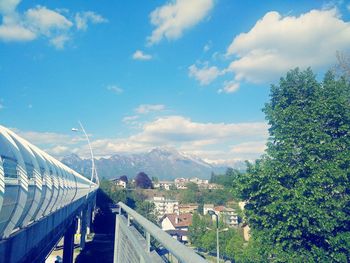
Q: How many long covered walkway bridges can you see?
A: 1